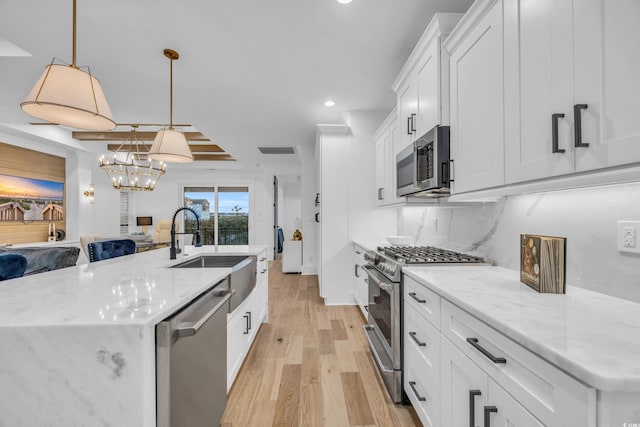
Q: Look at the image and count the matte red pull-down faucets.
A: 0